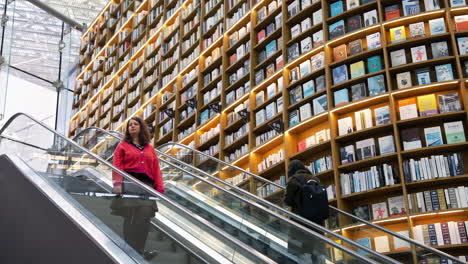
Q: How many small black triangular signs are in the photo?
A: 5